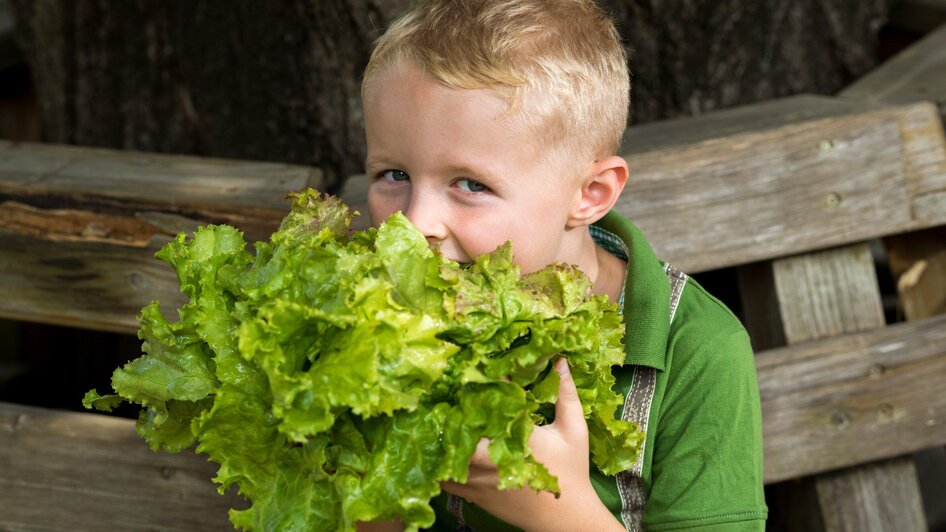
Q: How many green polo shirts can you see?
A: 1